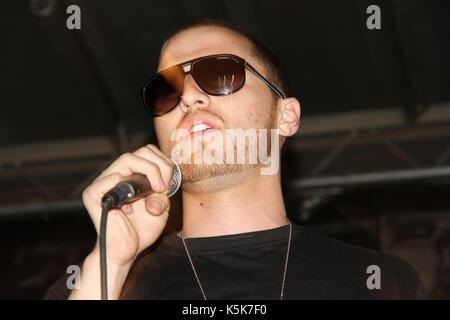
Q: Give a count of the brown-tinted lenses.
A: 2